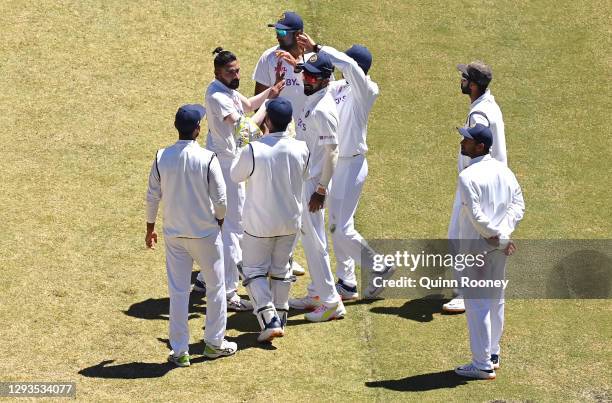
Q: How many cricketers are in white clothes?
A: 8